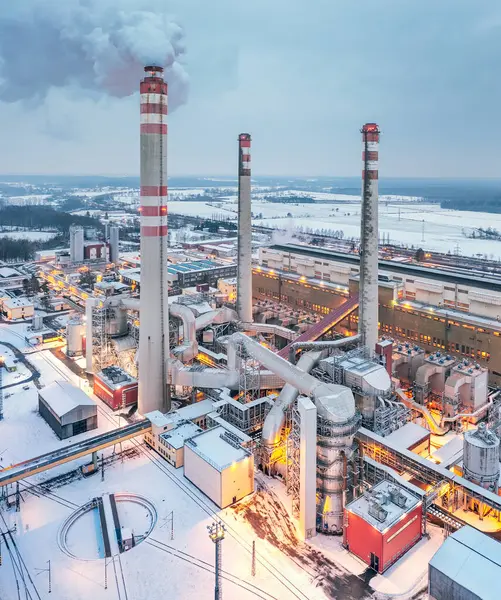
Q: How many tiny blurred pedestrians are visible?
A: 0